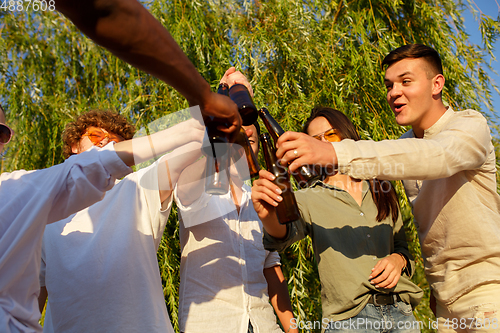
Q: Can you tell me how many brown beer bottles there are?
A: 6